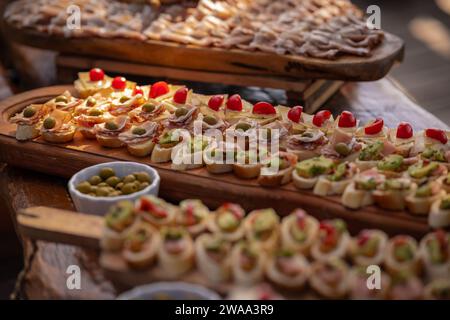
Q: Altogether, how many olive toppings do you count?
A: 15